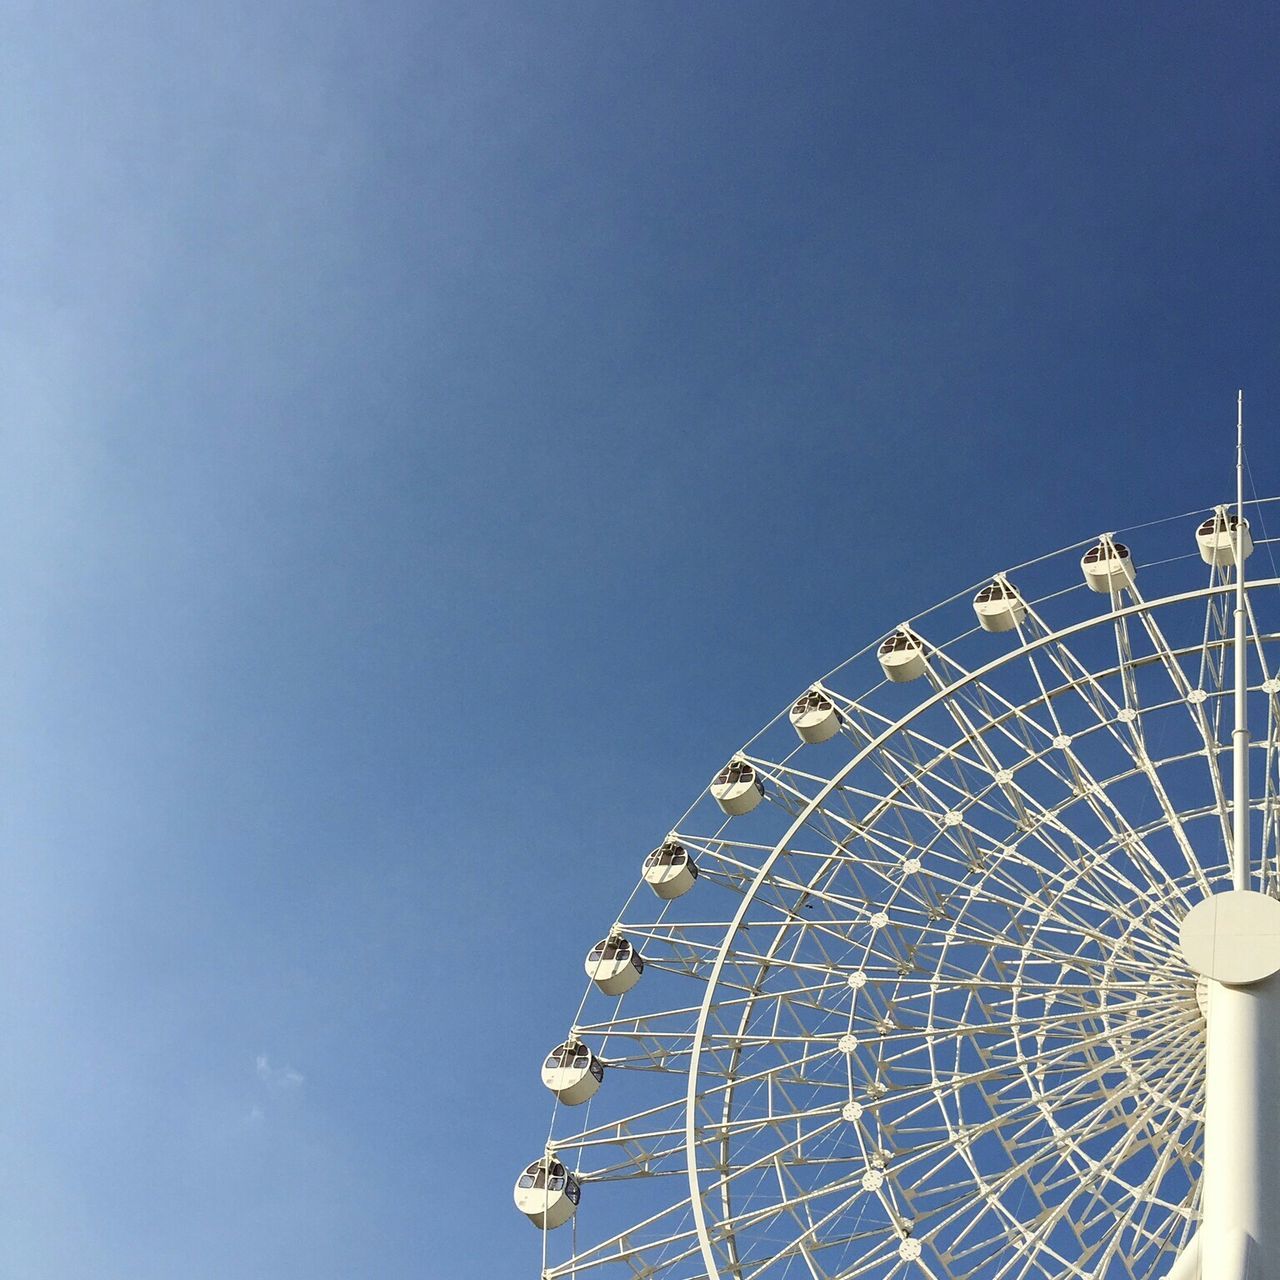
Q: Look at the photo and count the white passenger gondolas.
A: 10